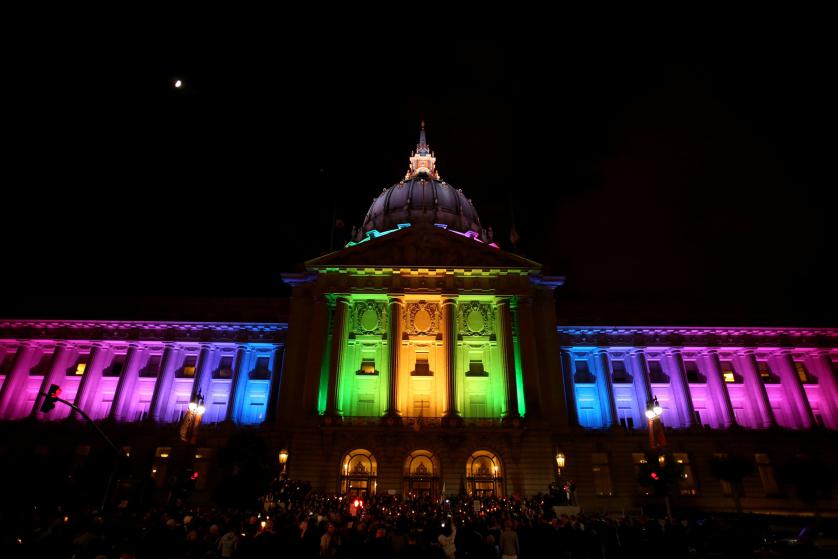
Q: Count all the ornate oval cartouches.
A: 3